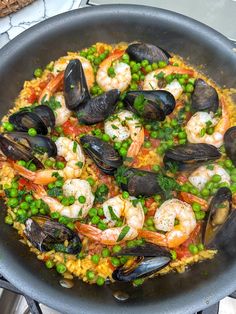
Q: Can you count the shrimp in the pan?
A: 11